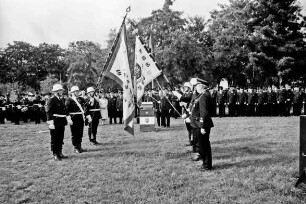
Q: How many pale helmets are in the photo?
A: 5